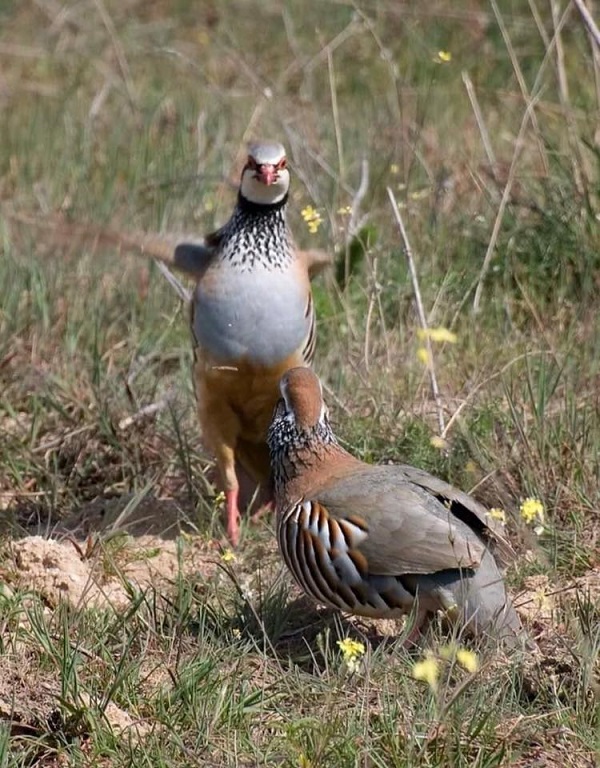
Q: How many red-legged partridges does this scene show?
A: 2